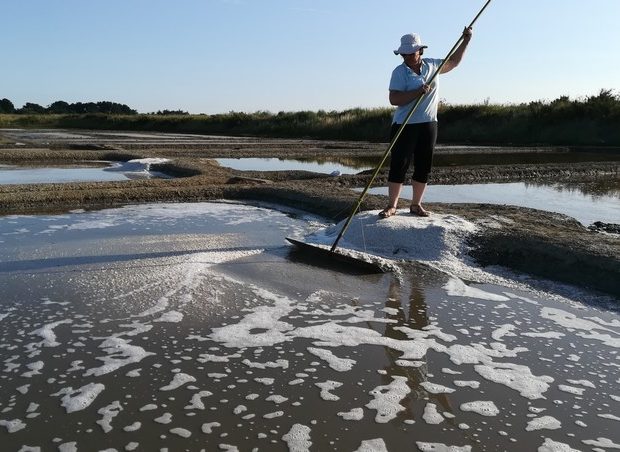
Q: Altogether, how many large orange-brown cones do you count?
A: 0